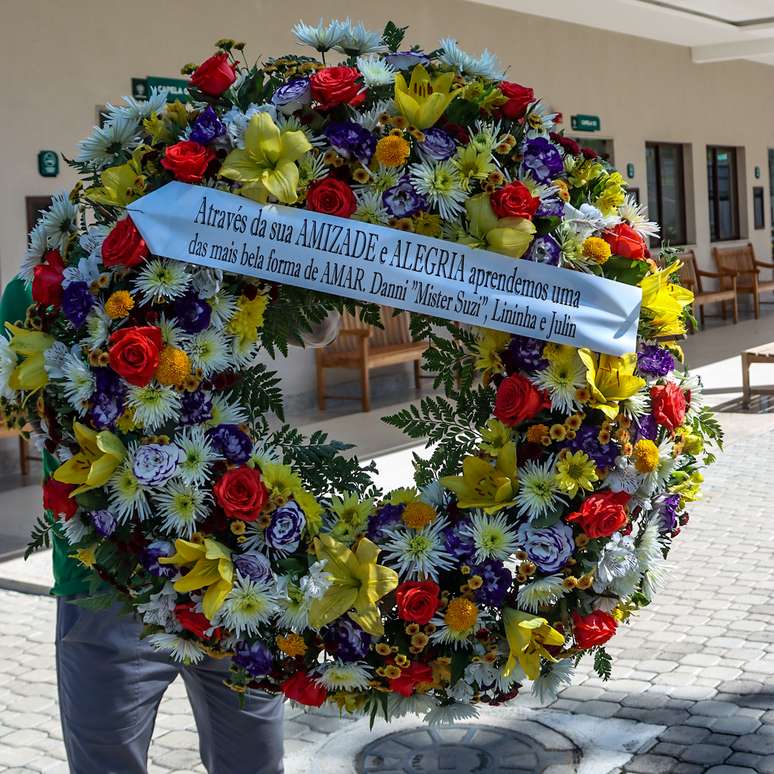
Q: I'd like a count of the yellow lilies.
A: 12